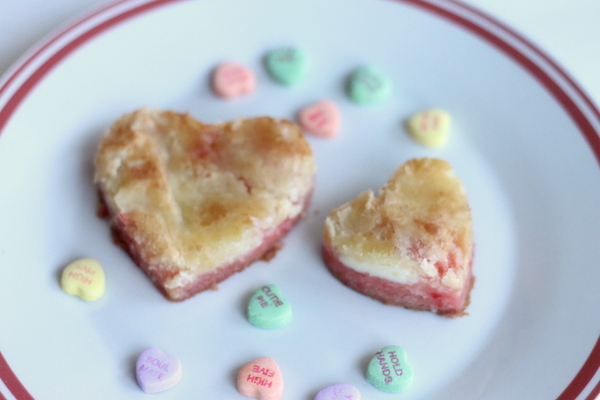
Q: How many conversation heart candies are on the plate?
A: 11